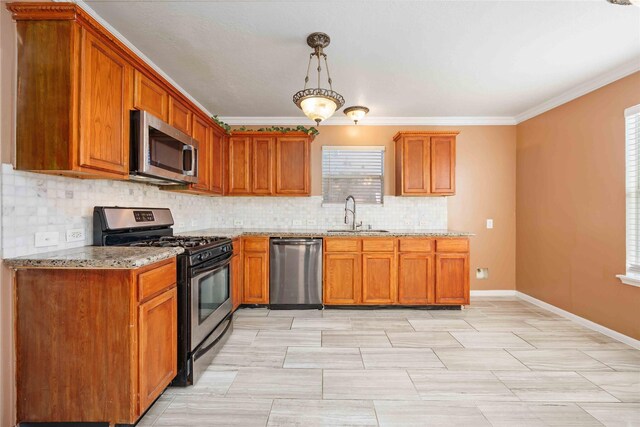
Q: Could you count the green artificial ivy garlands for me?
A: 1